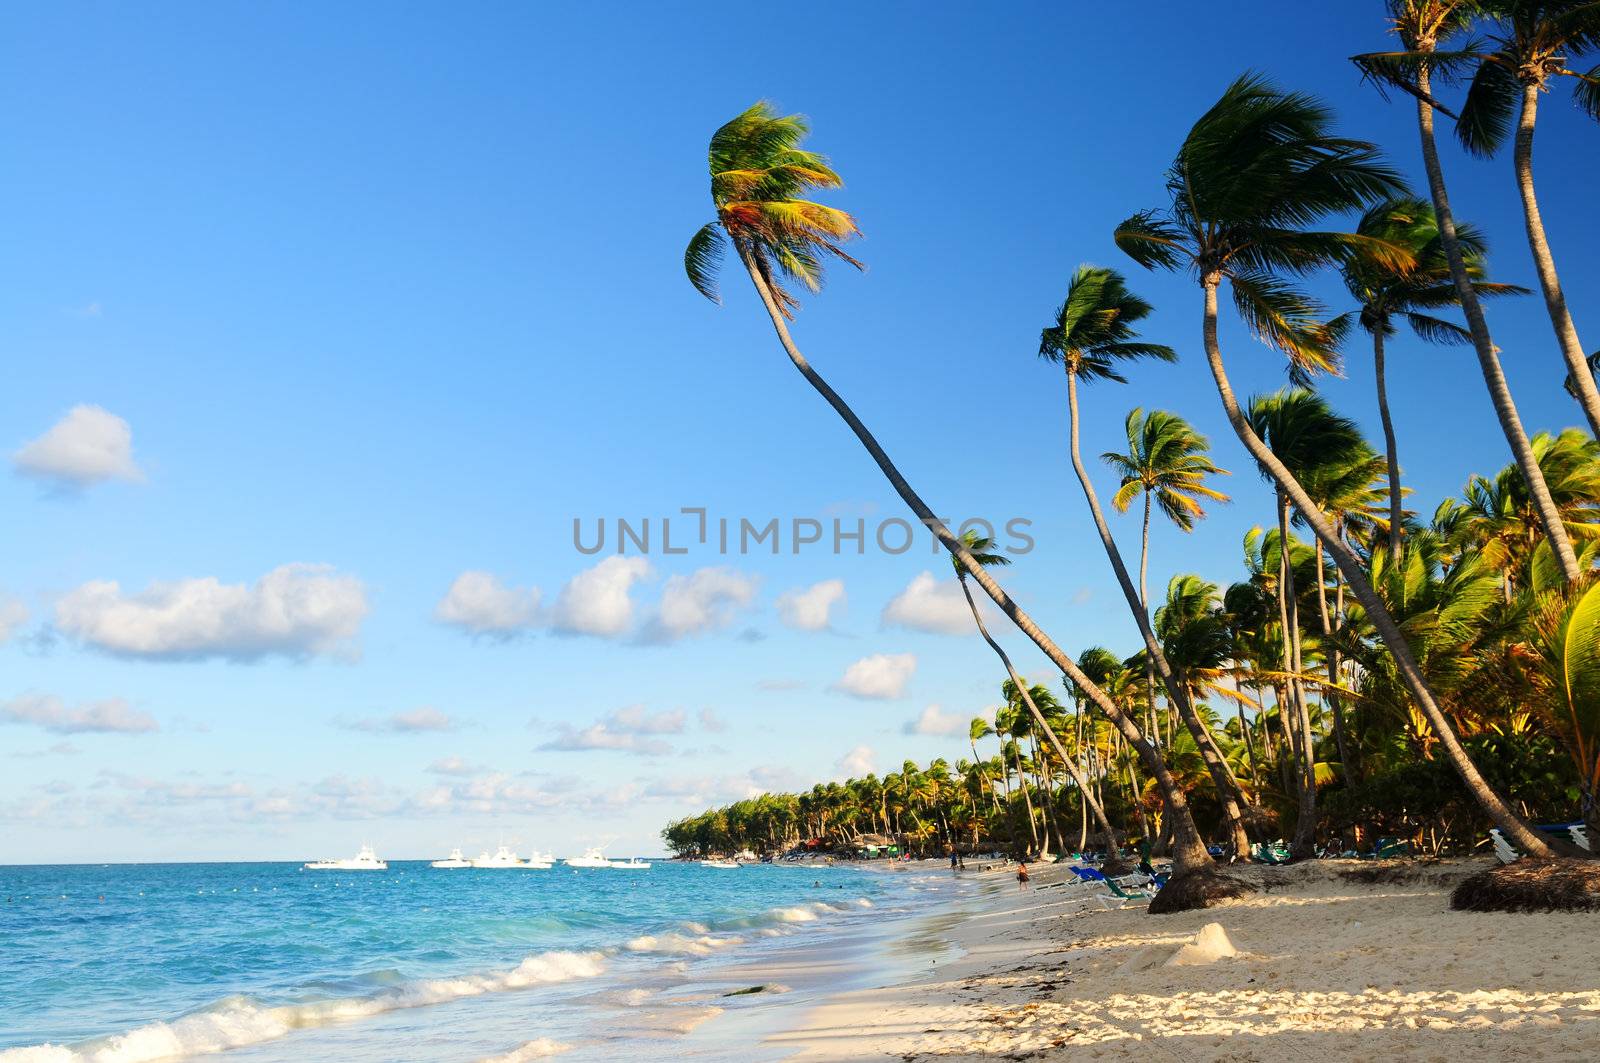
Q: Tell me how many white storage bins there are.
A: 0